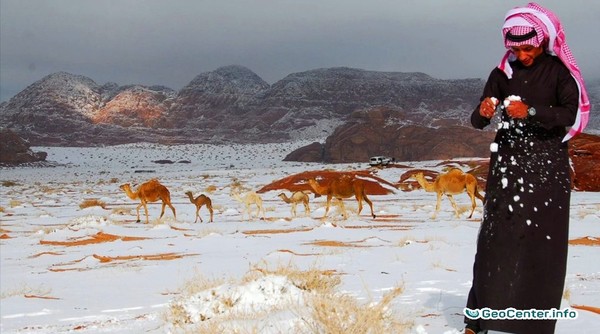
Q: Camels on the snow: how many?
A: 6